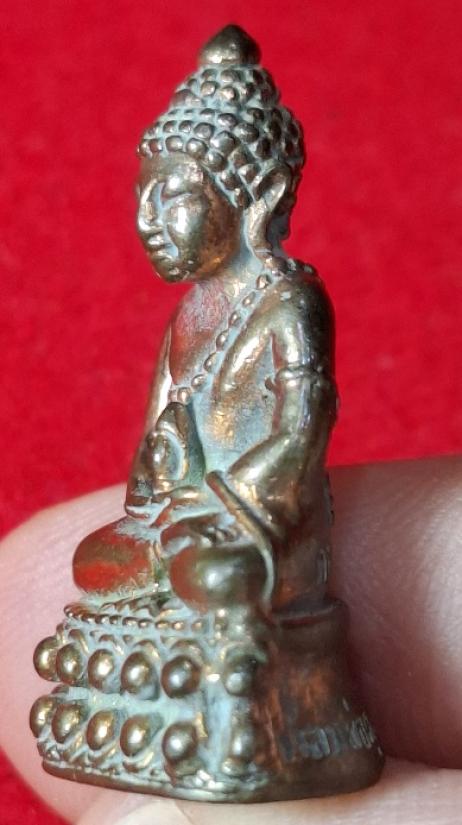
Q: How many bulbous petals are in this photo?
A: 12